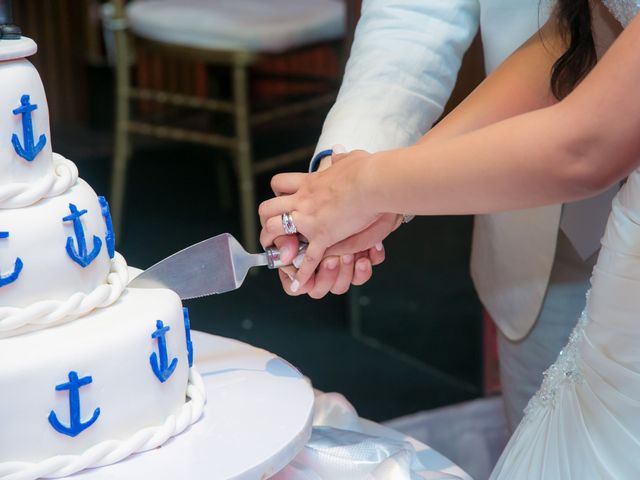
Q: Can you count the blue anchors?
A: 7